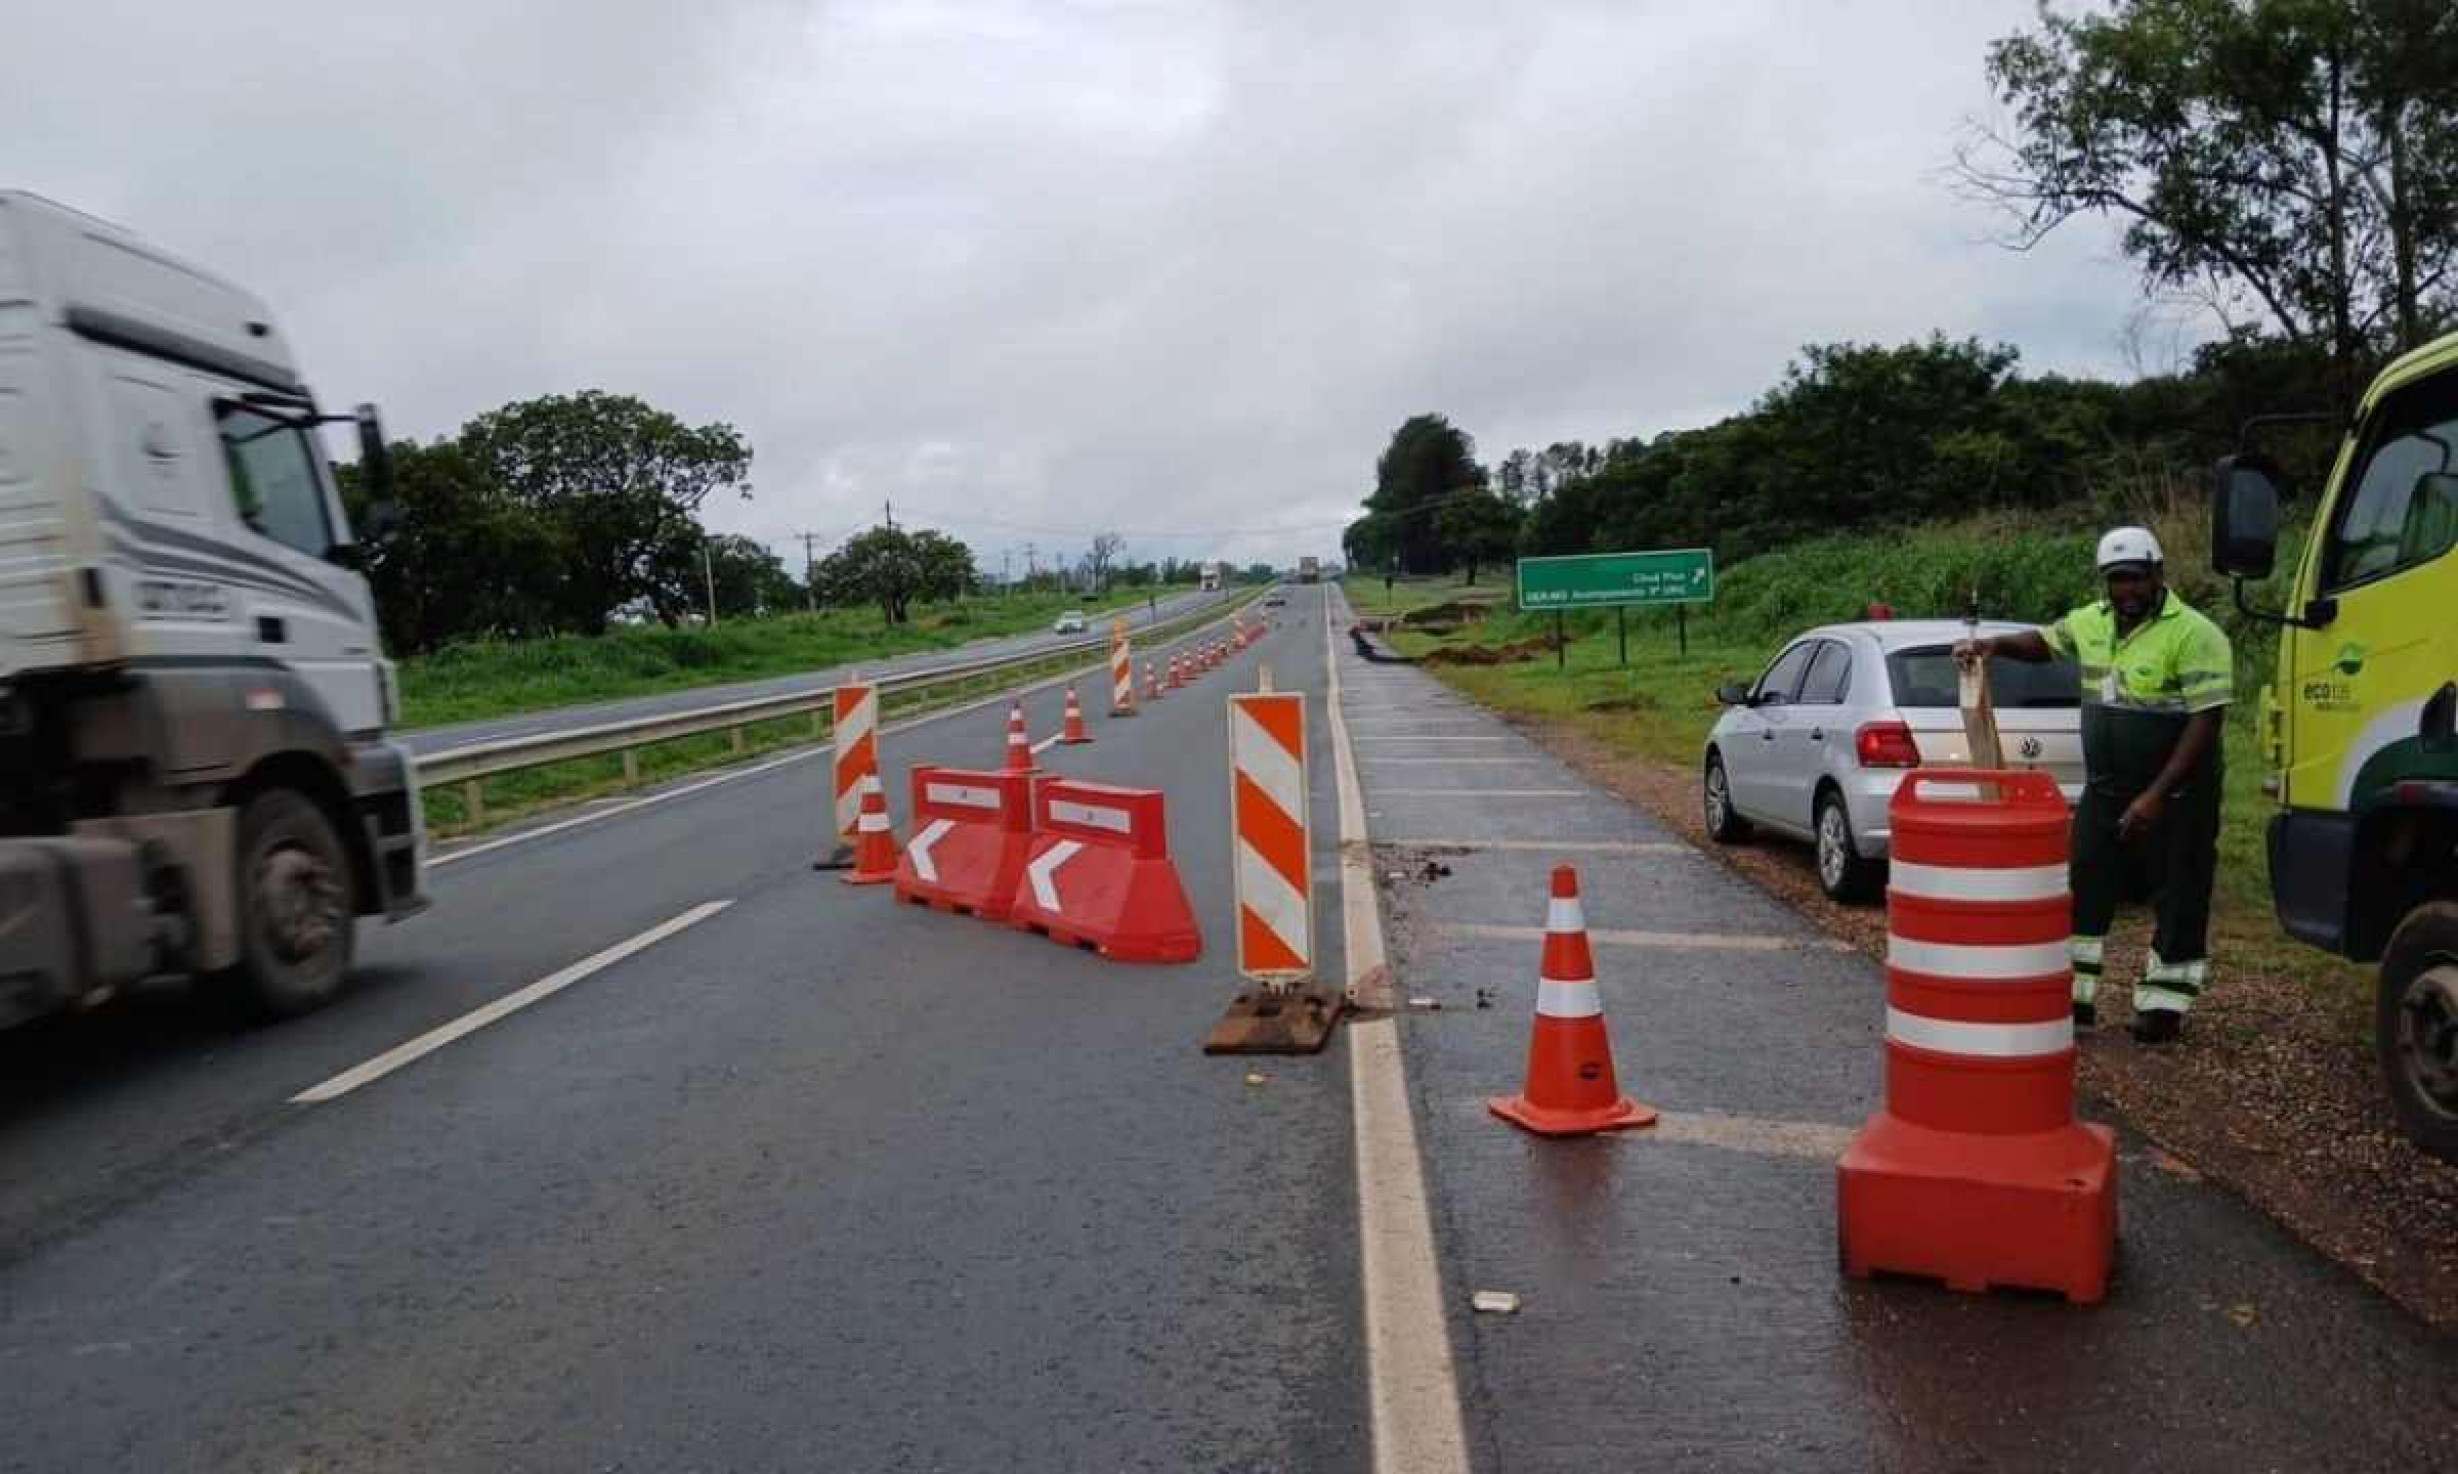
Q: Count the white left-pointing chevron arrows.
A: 2